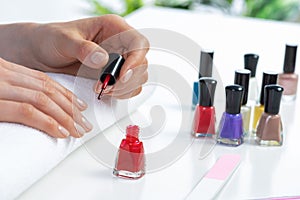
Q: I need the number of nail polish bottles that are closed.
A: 8